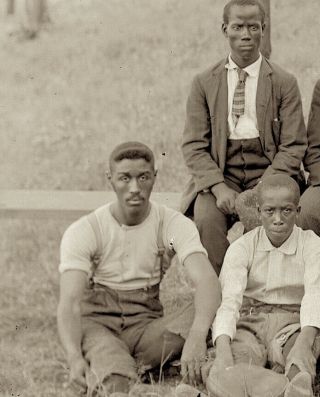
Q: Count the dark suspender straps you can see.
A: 2